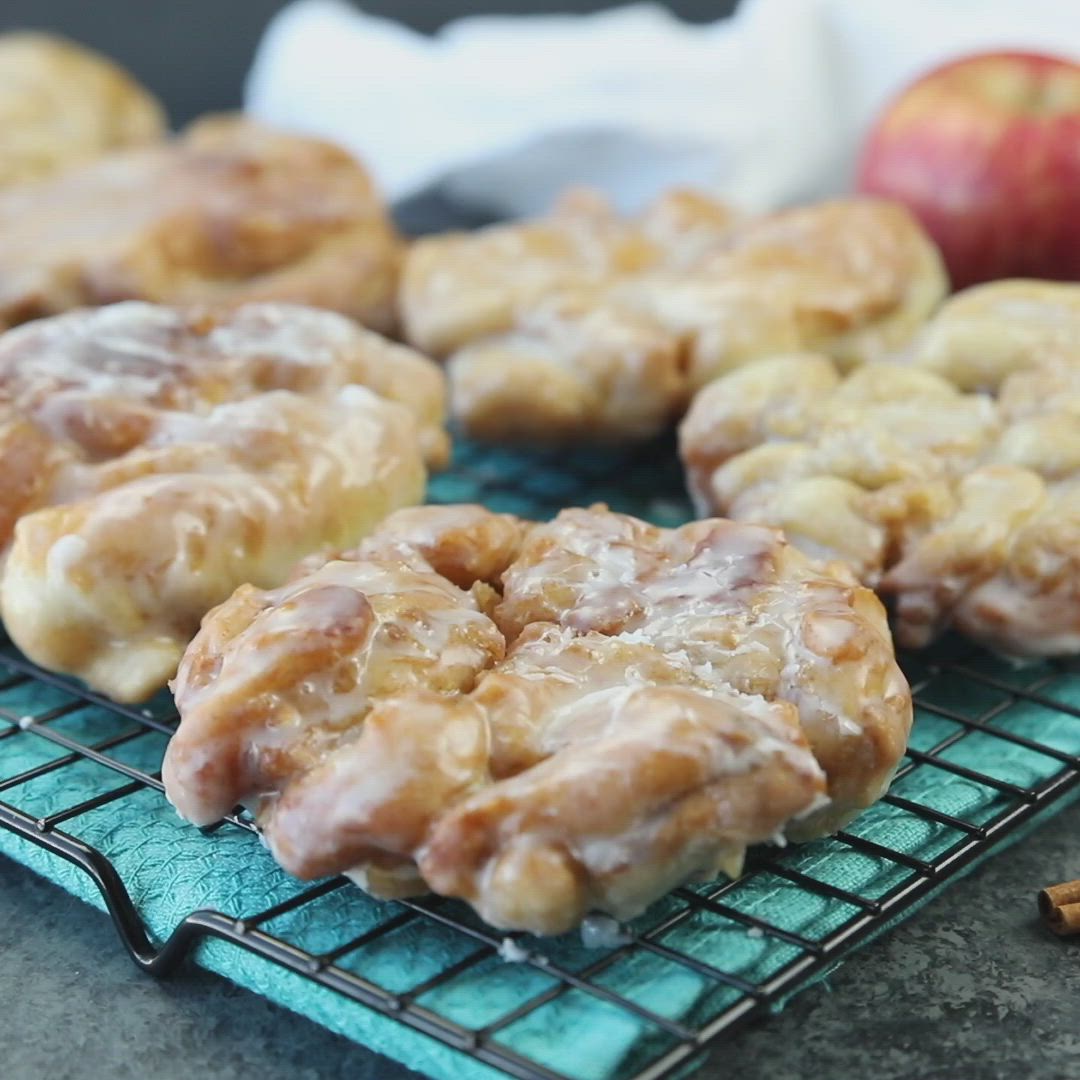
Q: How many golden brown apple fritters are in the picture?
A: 6